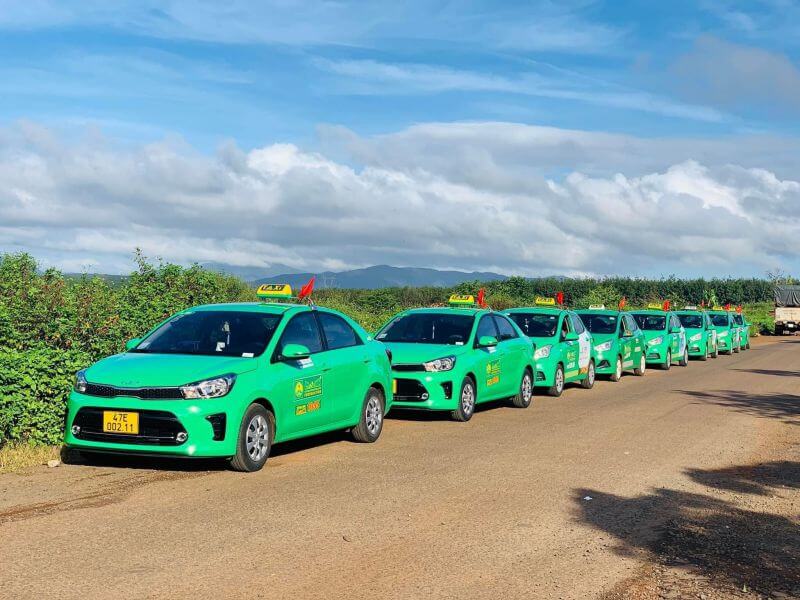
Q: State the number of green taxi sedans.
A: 8